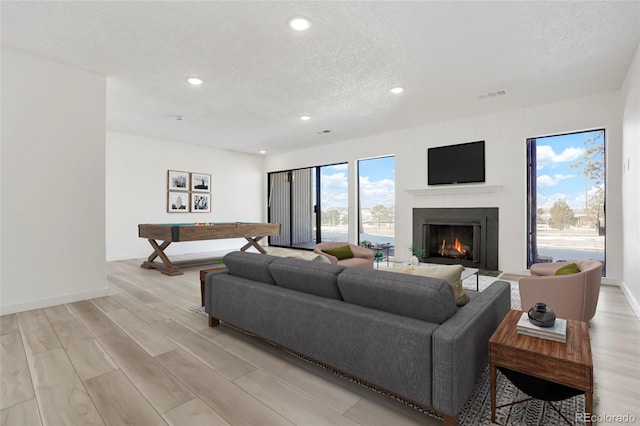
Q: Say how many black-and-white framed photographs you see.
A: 4